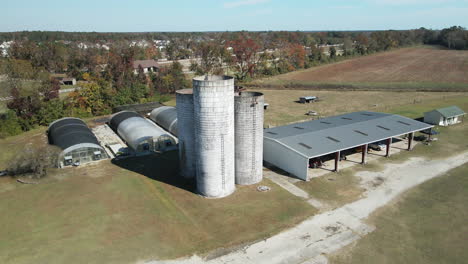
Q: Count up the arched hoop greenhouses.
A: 3